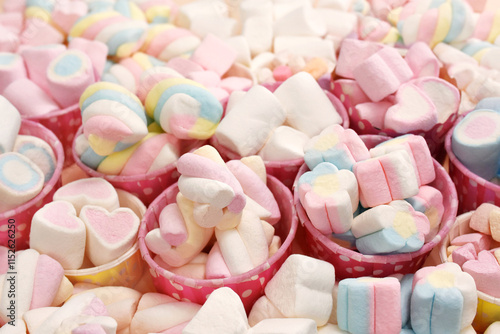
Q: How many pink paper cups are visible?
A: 8